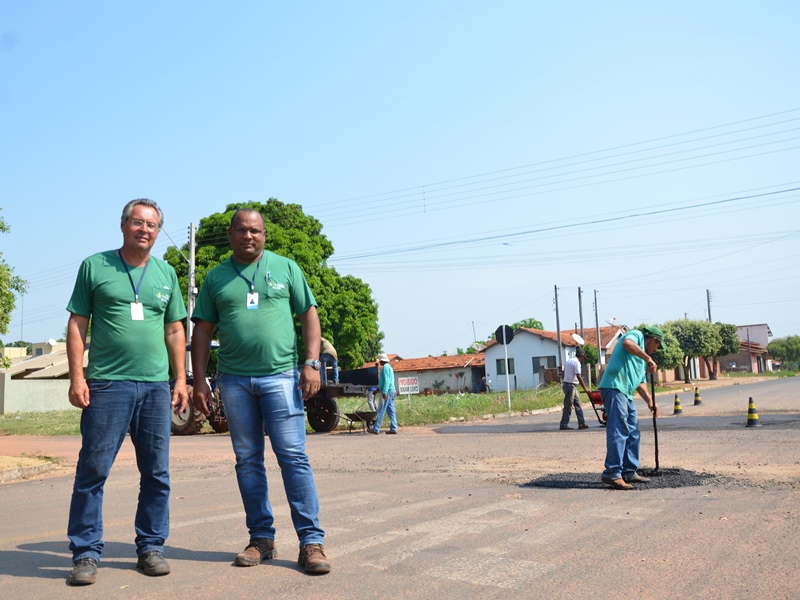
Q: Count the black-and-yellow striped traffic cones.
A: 3